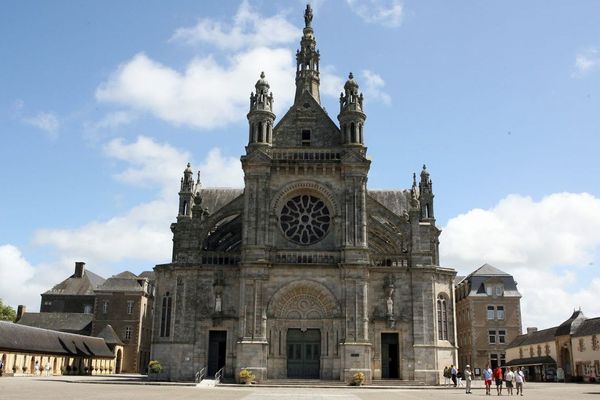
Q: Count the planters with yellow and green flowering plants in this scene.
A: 3